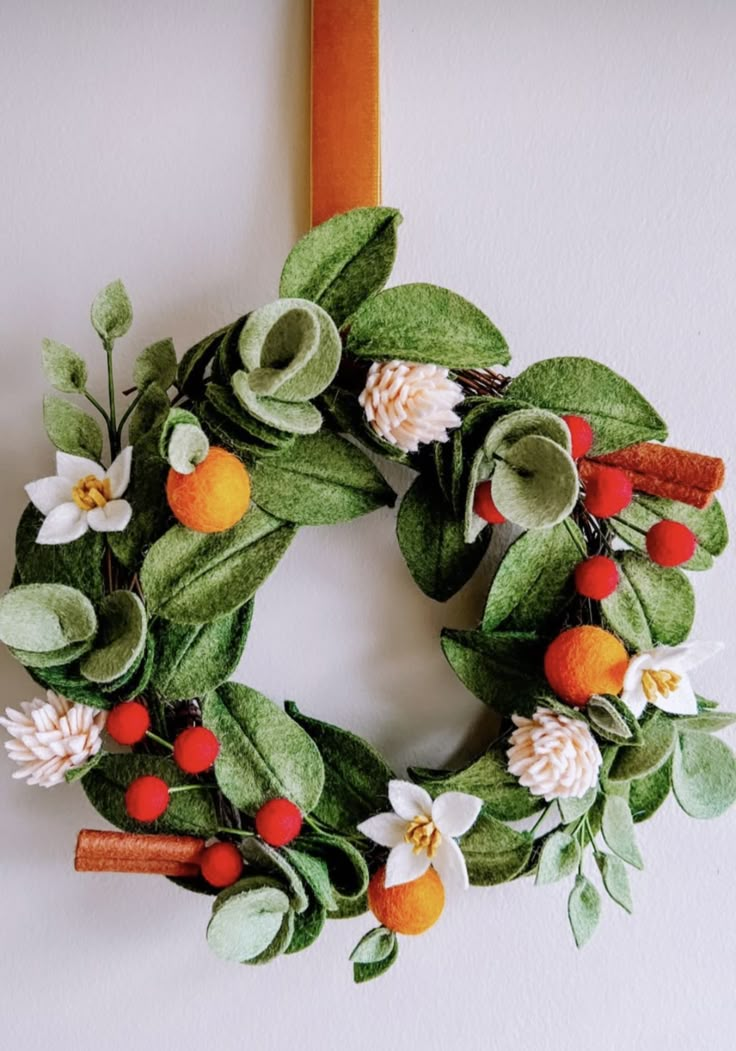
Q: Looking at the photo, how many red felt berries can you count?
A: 10